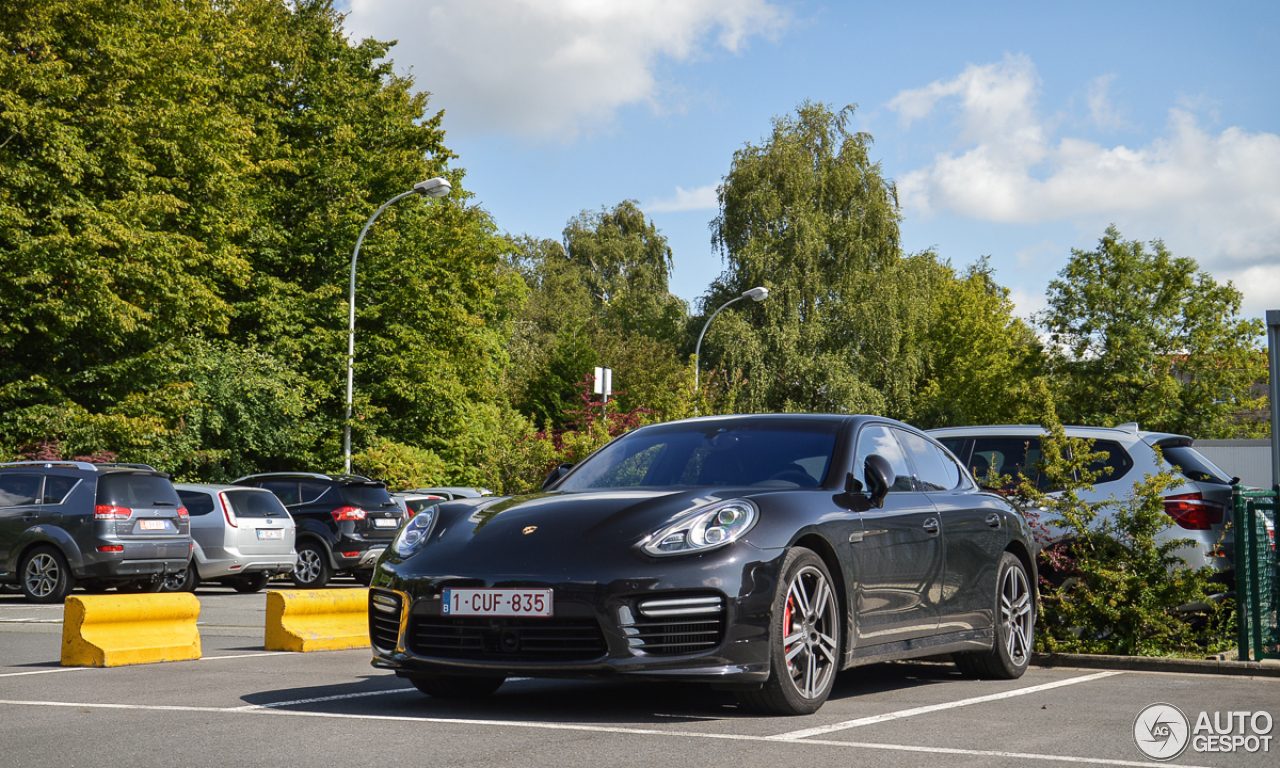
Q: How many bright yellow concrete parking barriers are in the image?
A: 2